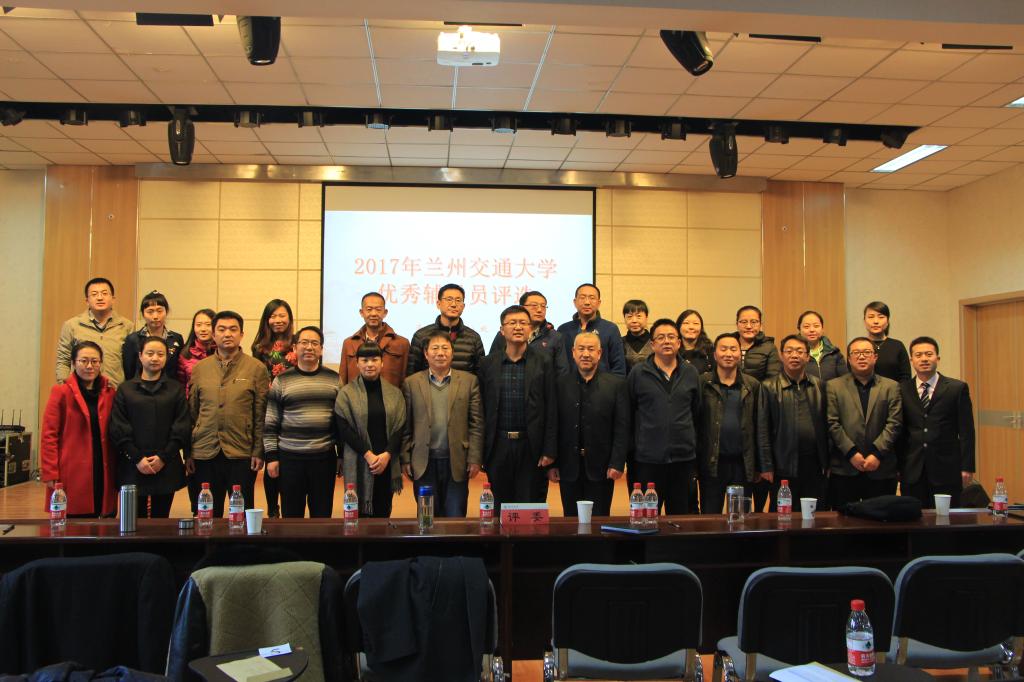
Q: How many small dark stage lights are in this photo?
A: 14